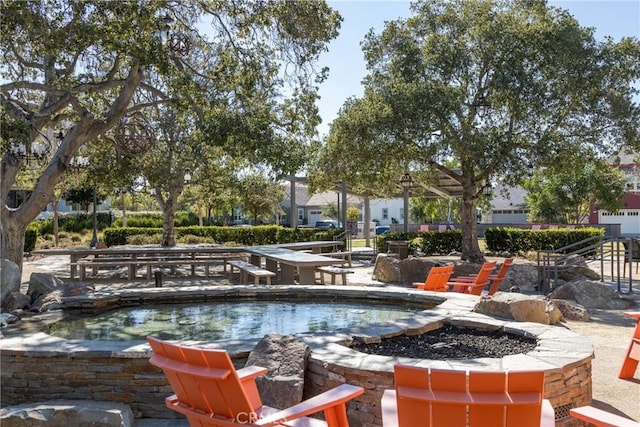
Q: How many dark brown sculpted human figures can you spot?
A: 0